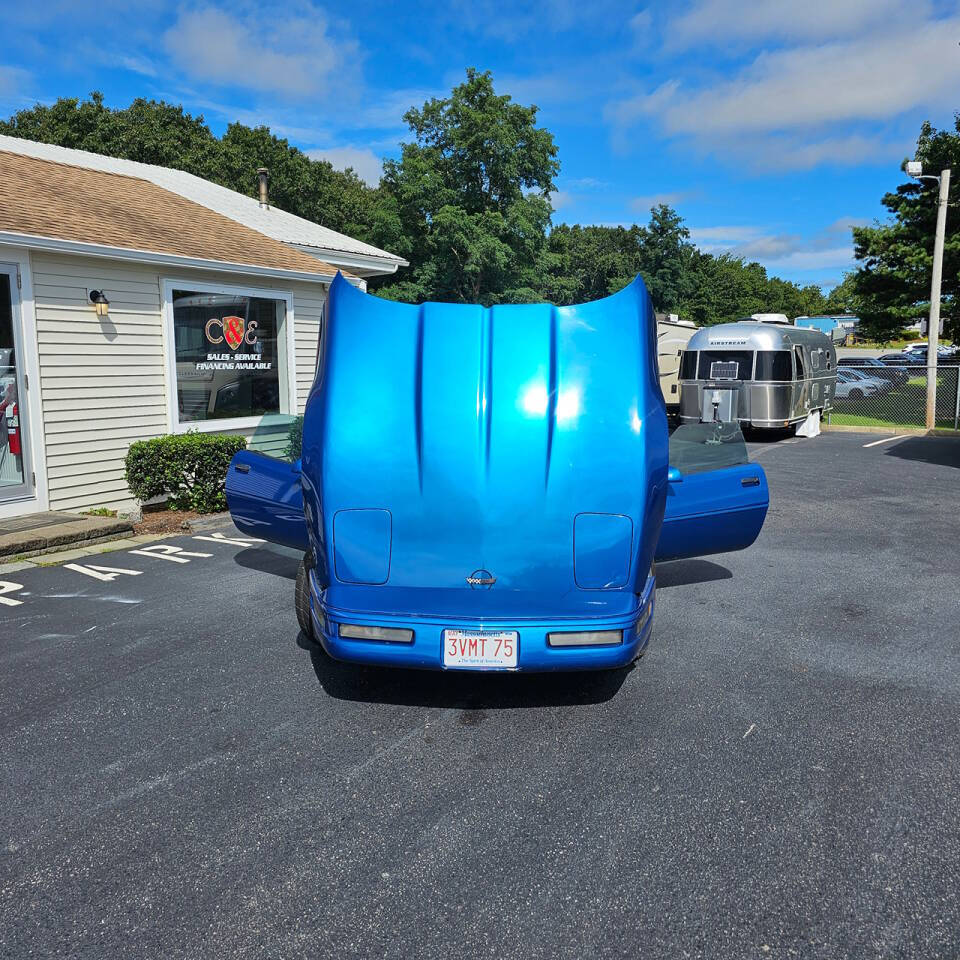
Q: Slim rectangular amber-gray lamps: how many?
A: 2